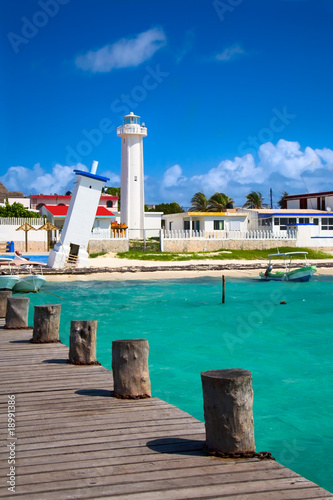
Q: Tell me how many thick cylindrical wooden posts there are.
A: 6